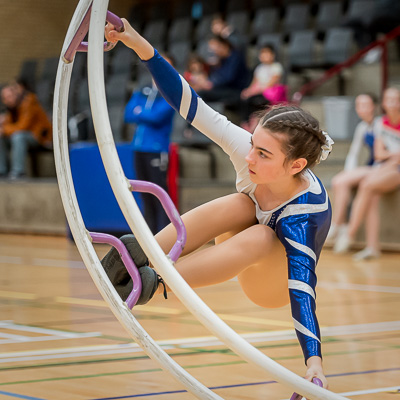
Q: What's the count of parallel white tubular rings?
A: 2